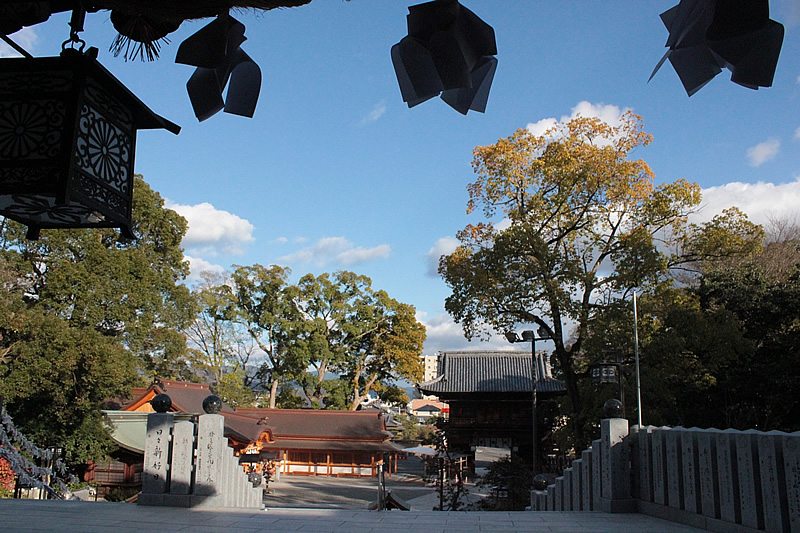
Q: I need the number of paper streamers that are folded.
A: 3